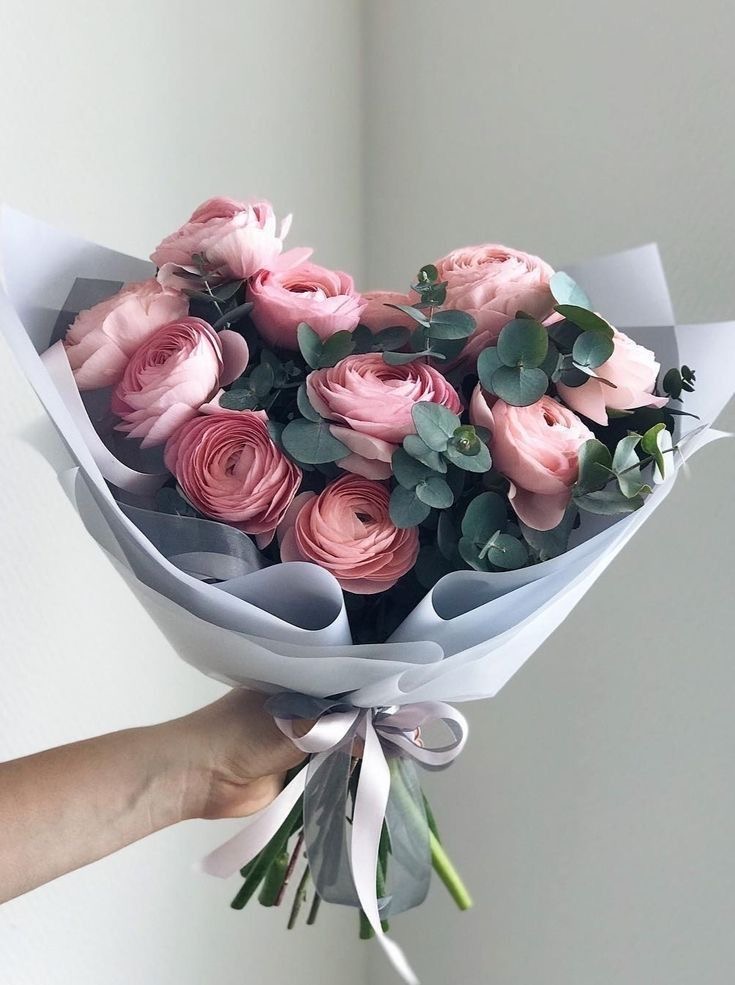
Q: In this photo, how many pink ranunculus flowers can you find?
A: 11